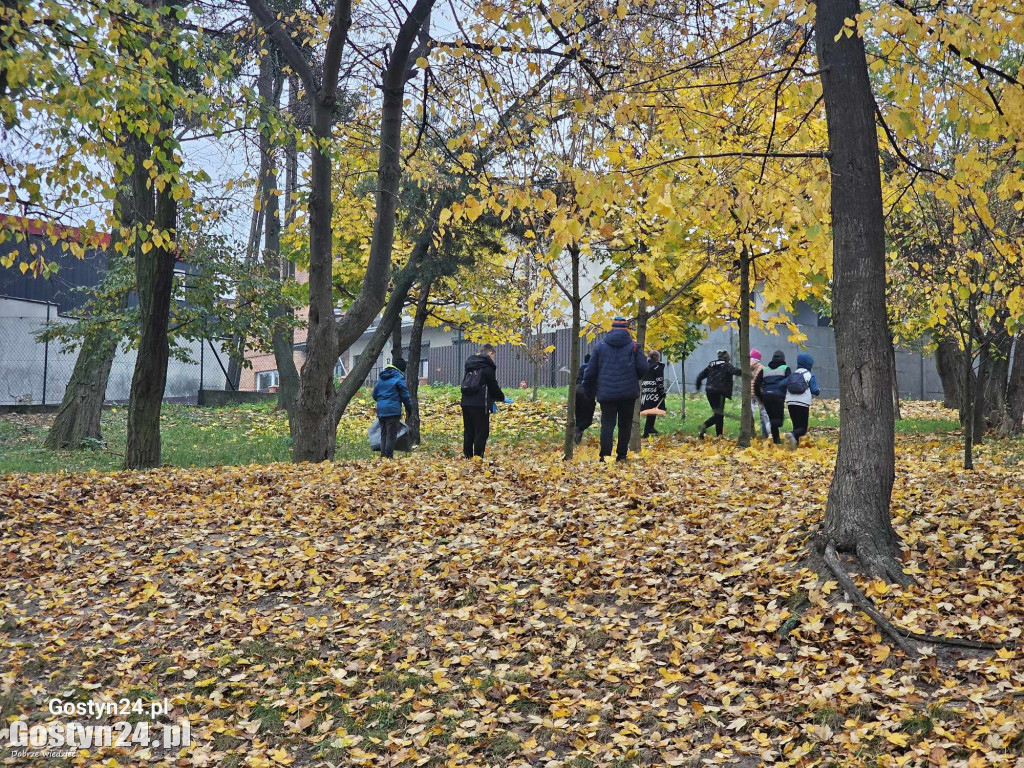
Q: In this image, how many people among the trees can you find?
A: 9